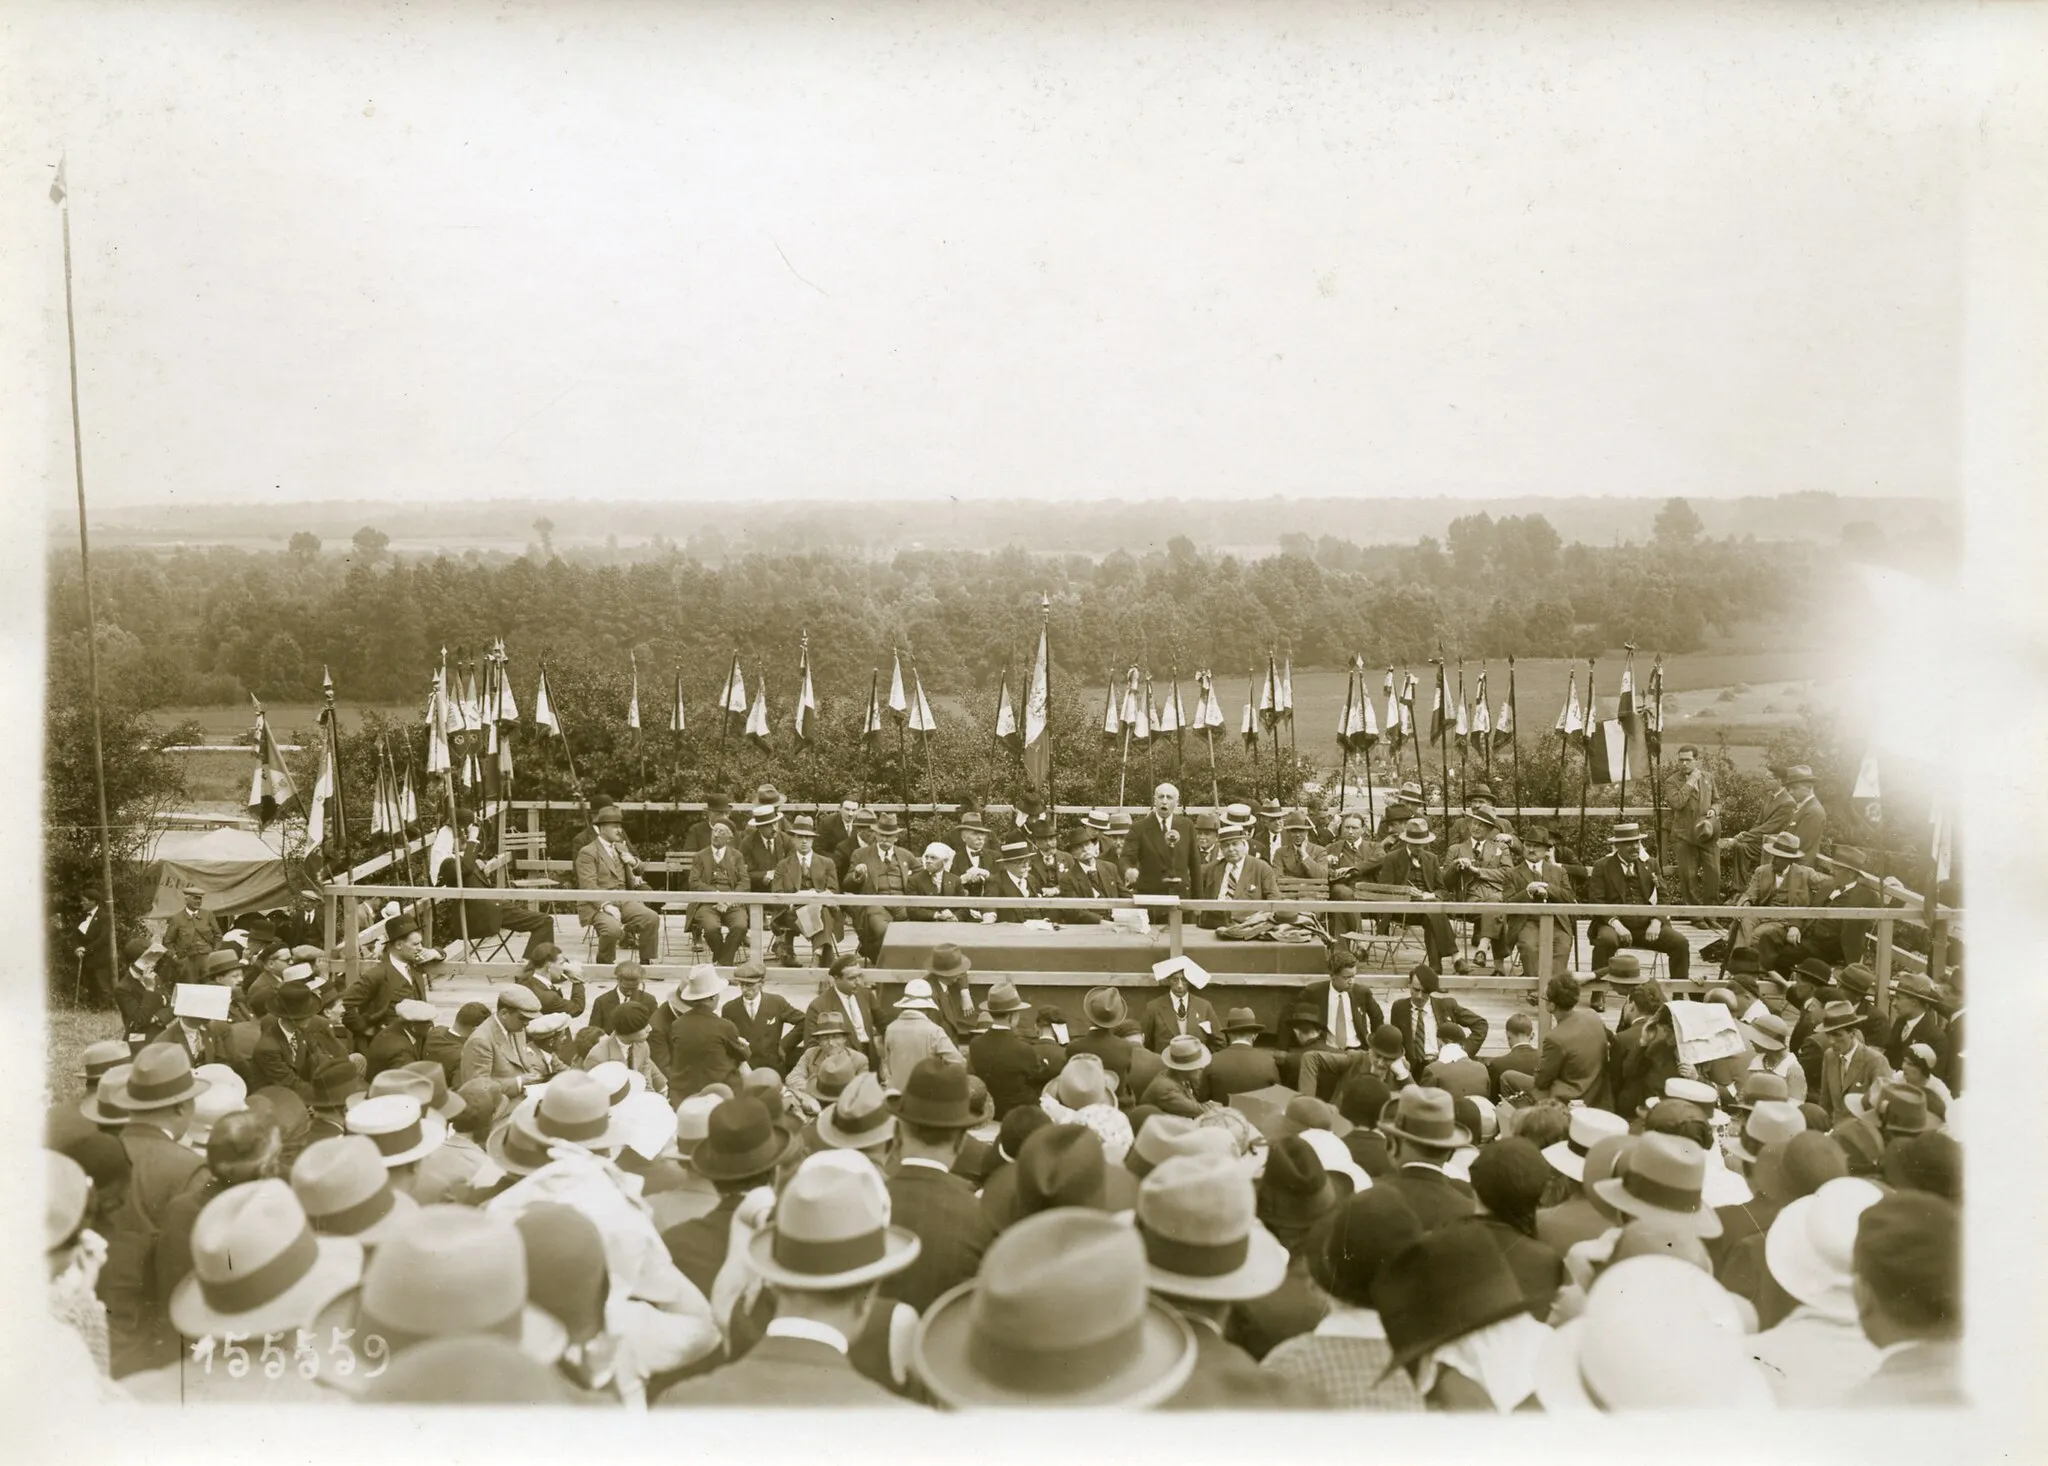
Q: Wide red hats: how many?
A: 0